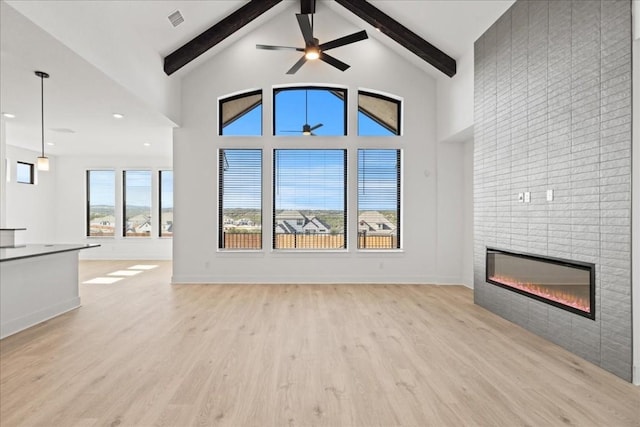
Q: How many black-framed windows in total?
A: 10